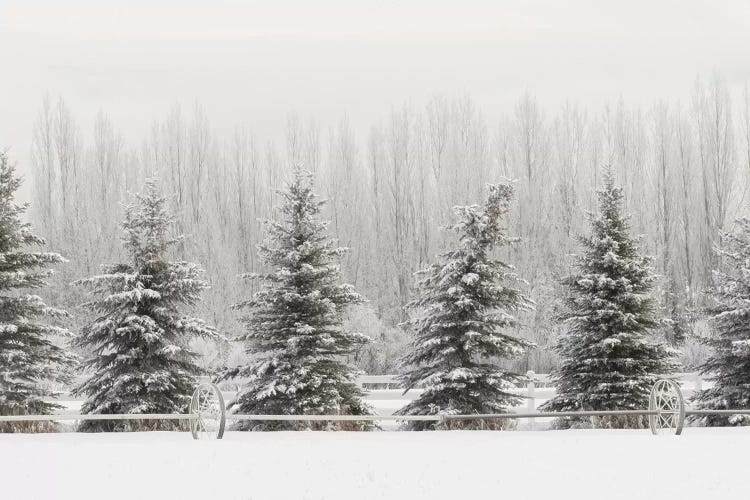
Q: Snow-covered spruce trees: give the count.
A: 6